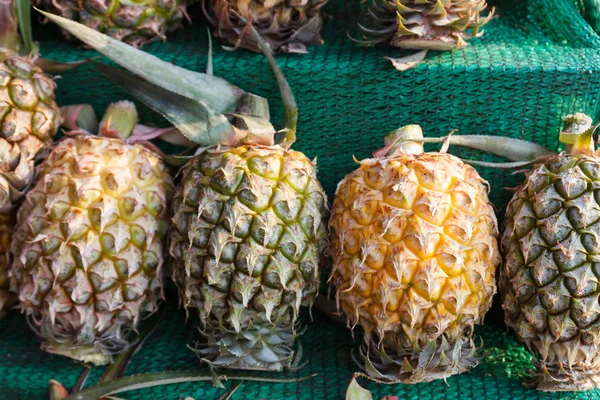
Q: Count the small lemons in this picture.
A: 0